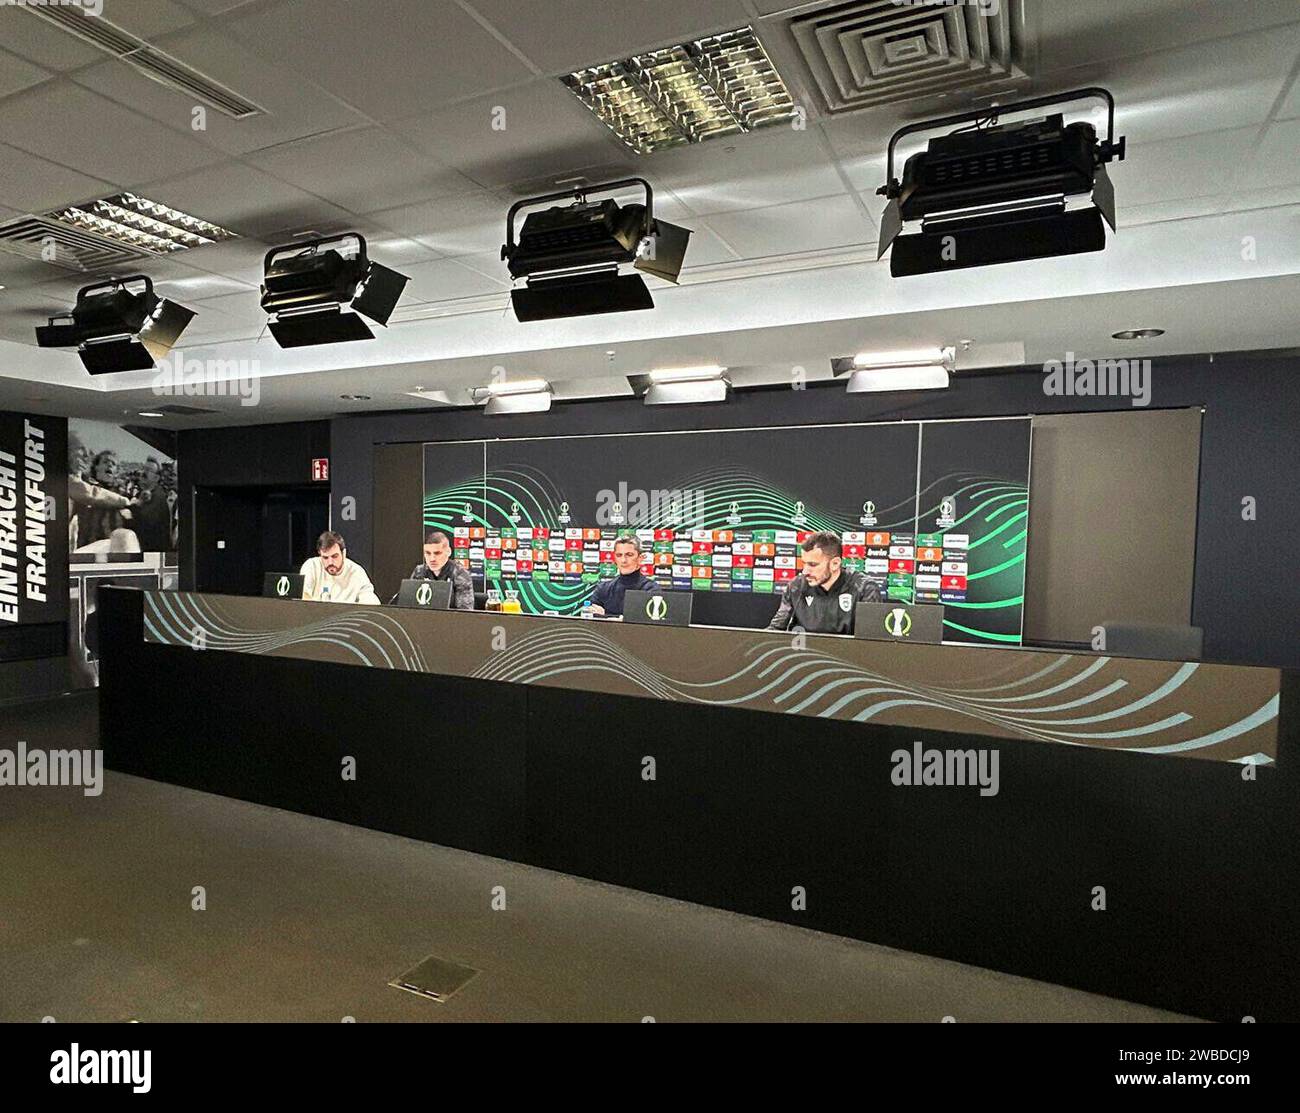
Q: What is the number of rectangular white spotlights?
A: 3